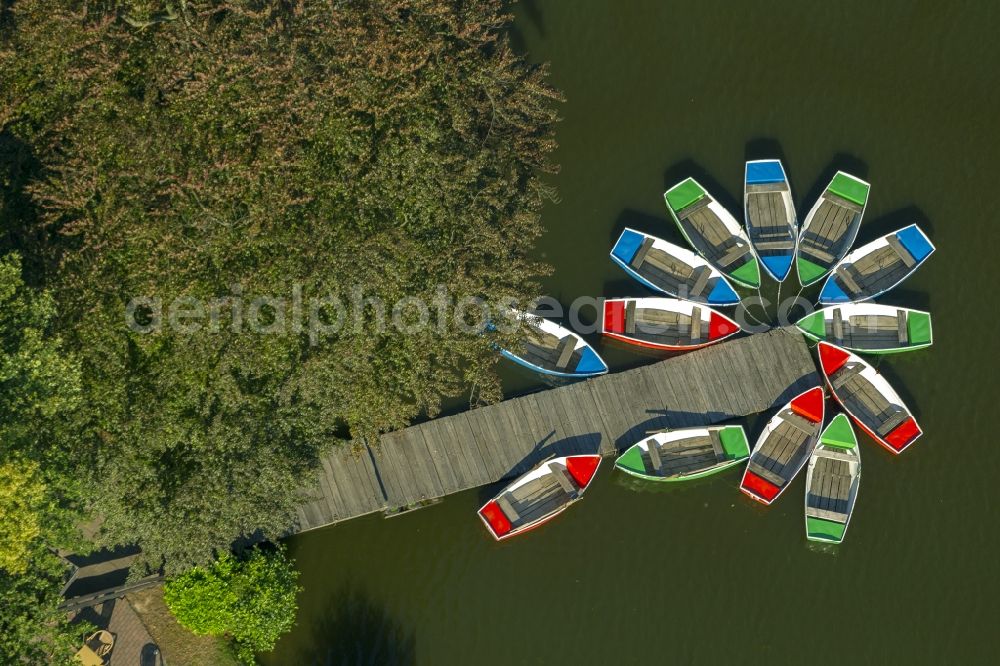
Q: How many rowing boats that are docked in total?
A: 13